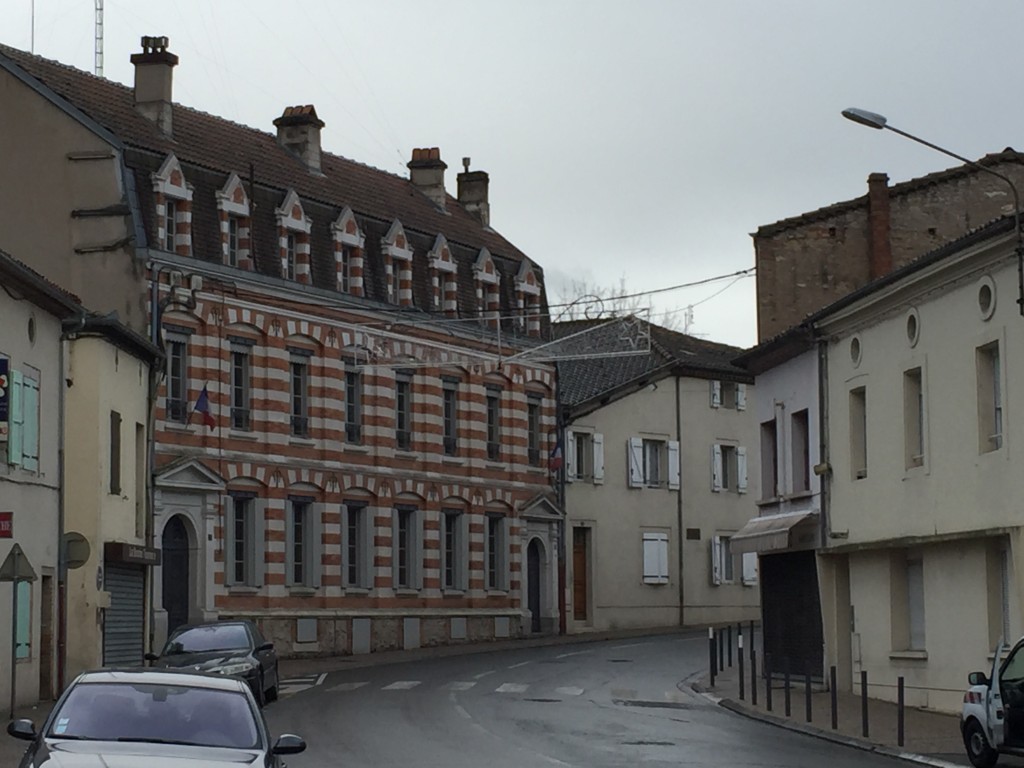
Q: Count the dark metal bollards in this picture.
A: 14